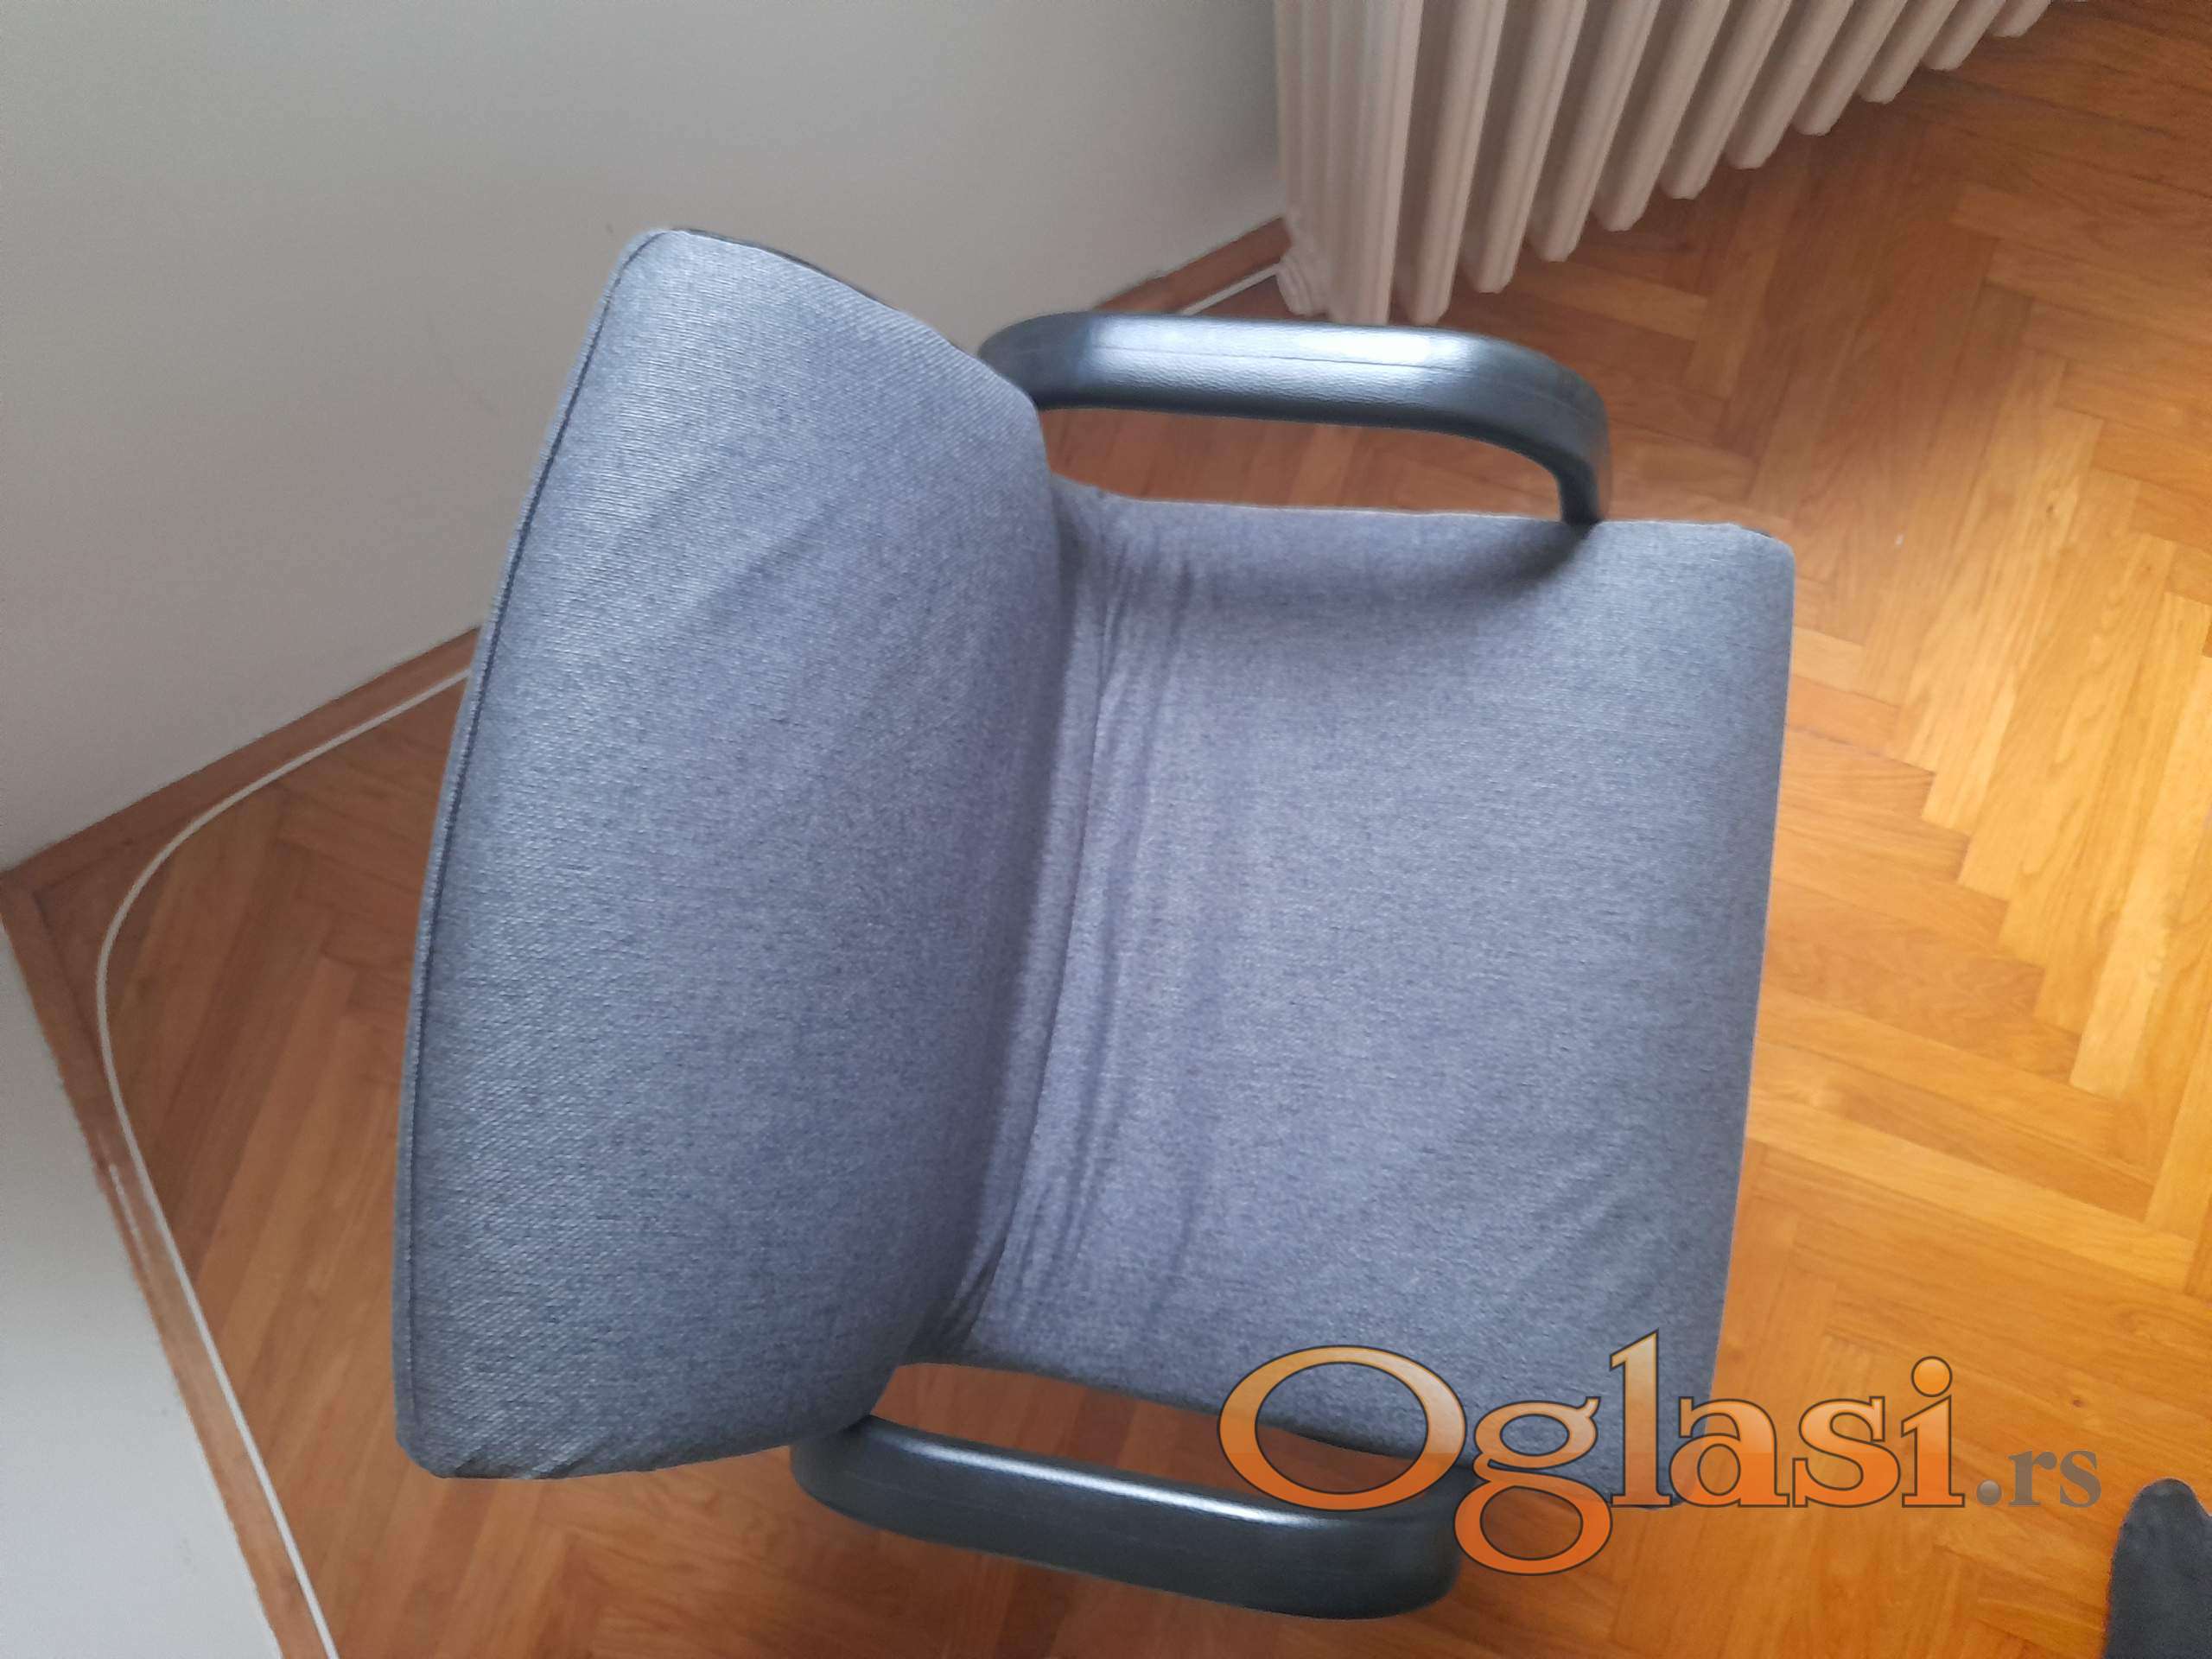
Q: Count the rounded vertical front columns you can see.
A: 11